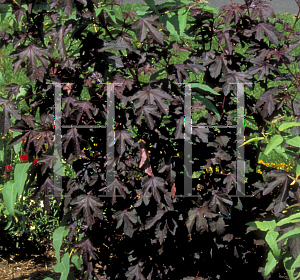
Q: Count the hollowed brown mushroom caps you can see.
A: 0